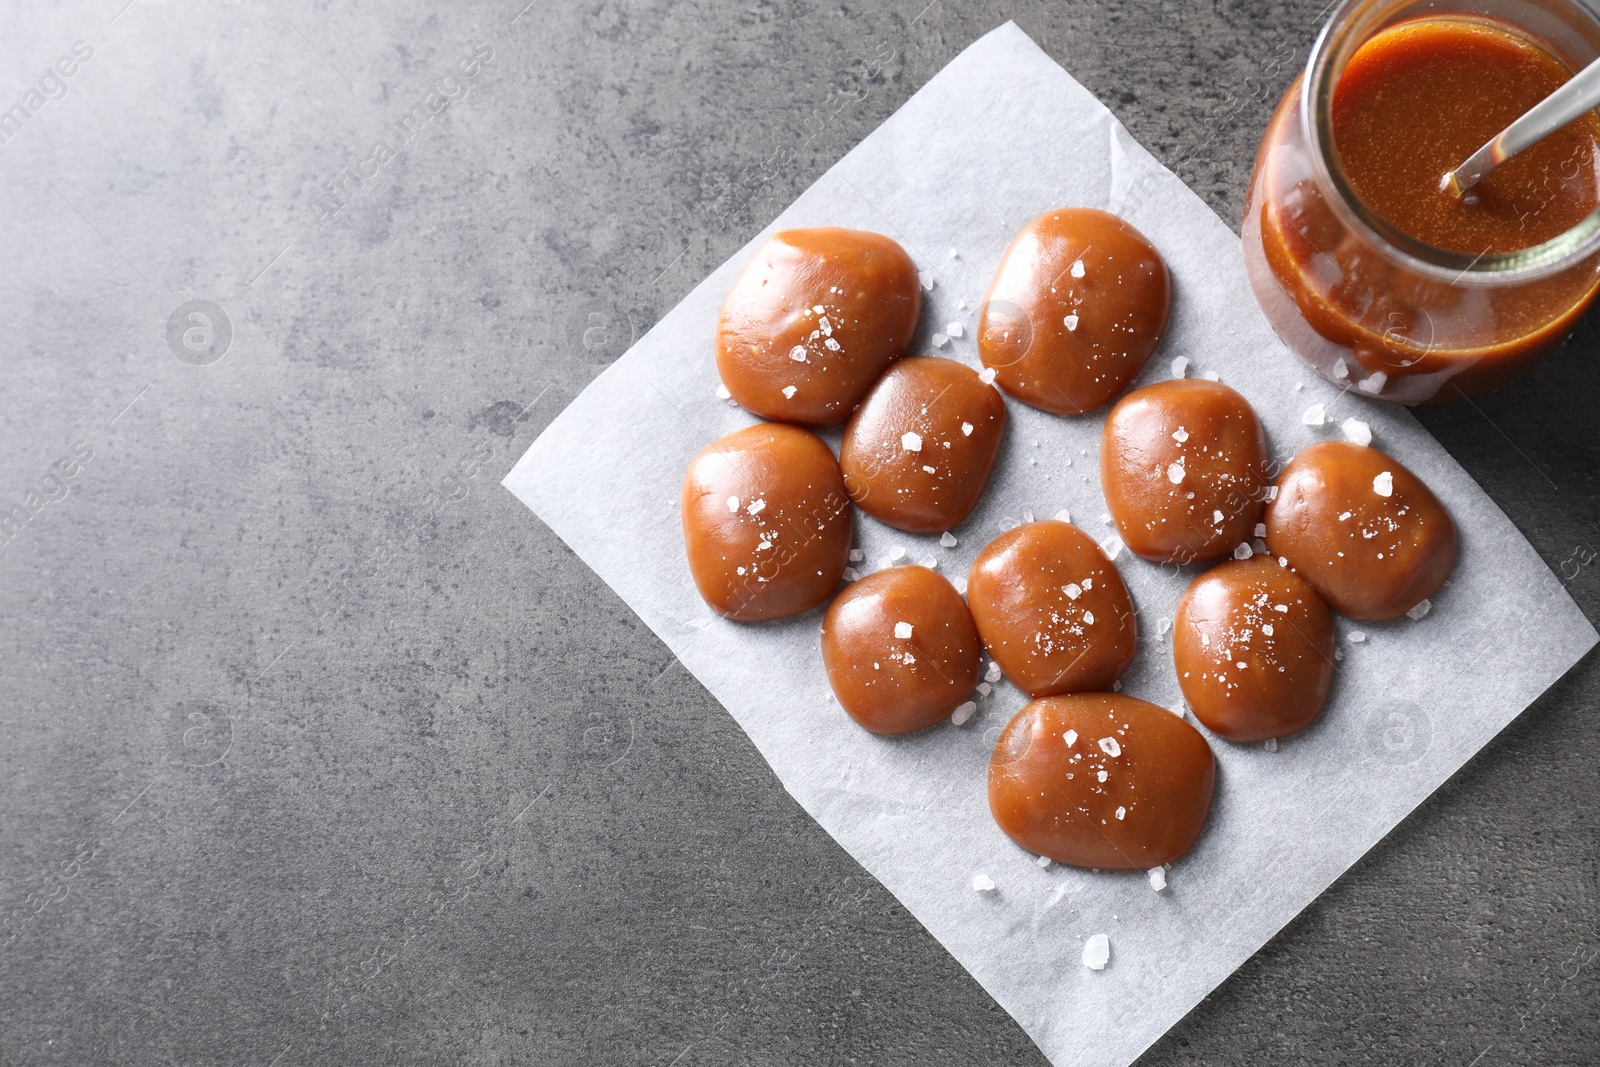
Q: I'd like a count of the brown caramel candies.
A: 10